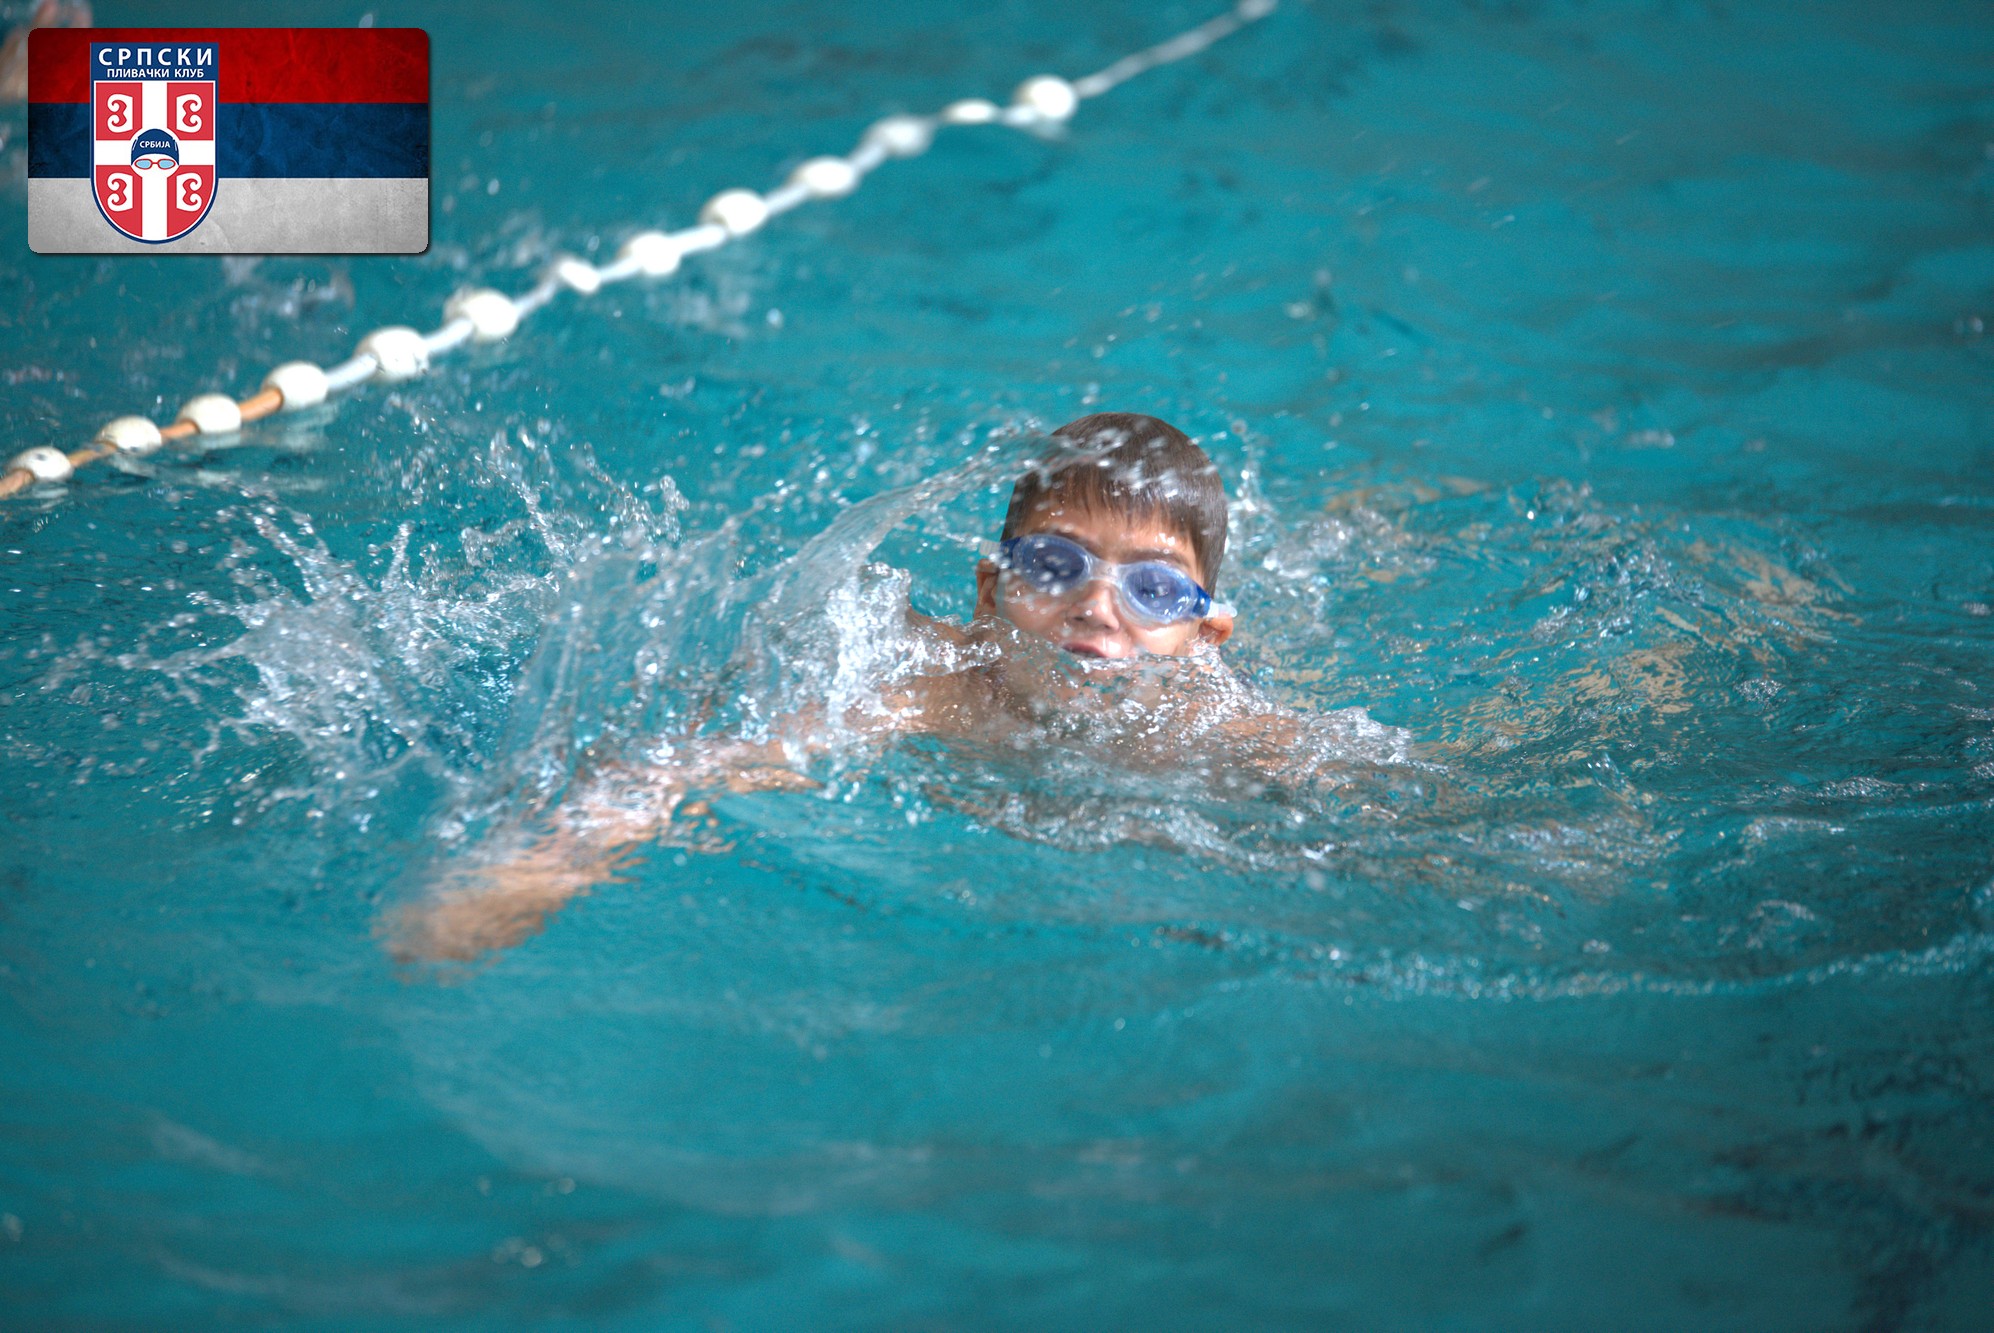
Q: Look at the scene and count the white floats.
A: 13